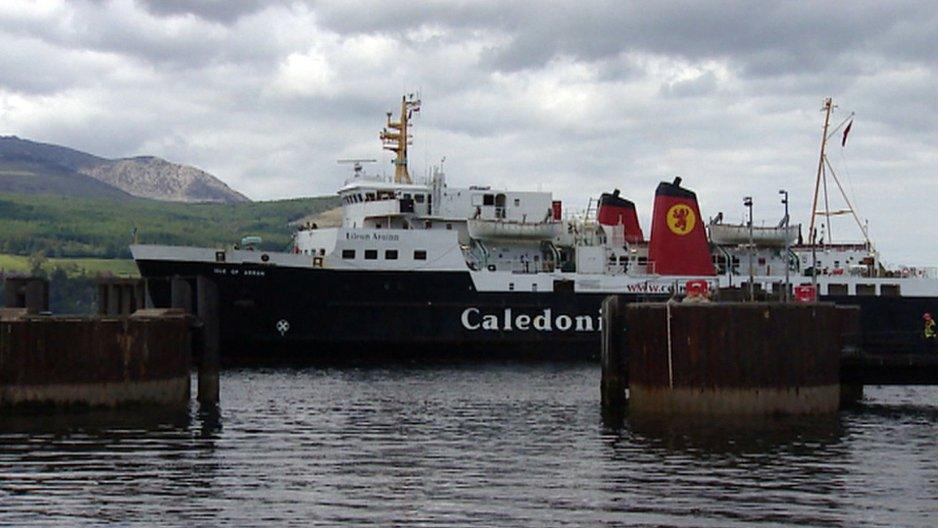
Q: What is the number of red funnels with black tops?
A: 2